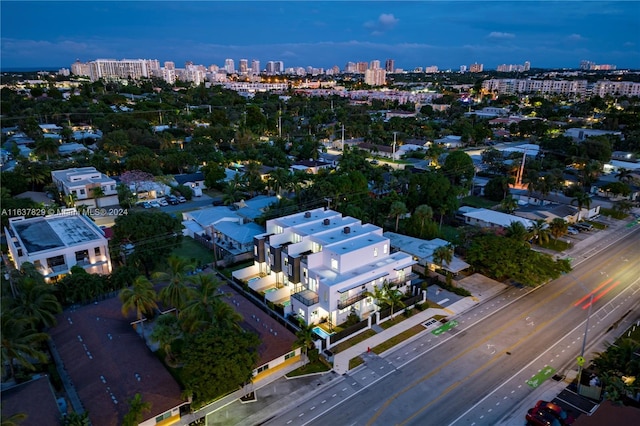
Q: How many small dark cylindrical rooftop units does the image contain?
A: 3